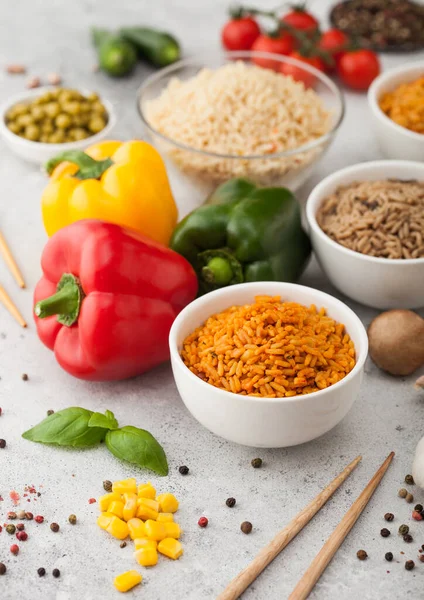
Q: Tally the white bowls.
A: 4